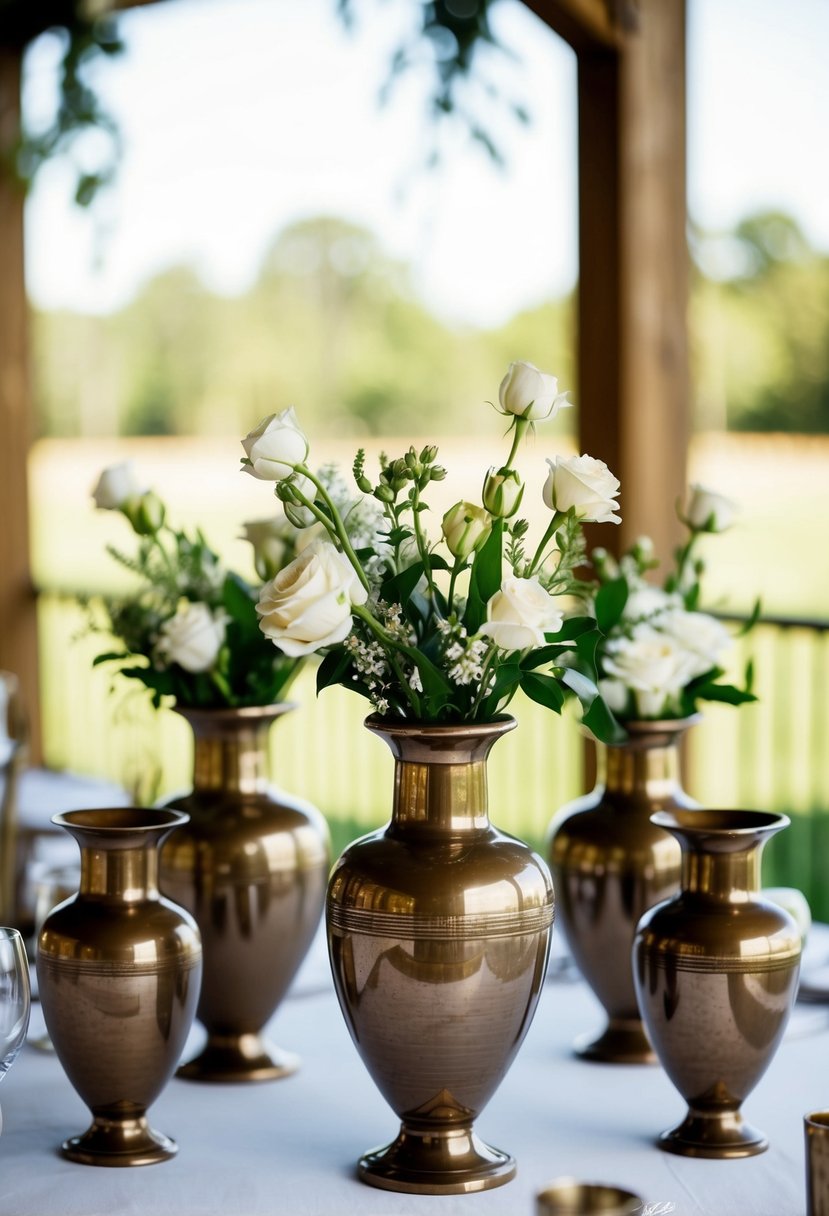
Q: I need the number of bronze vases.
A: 5